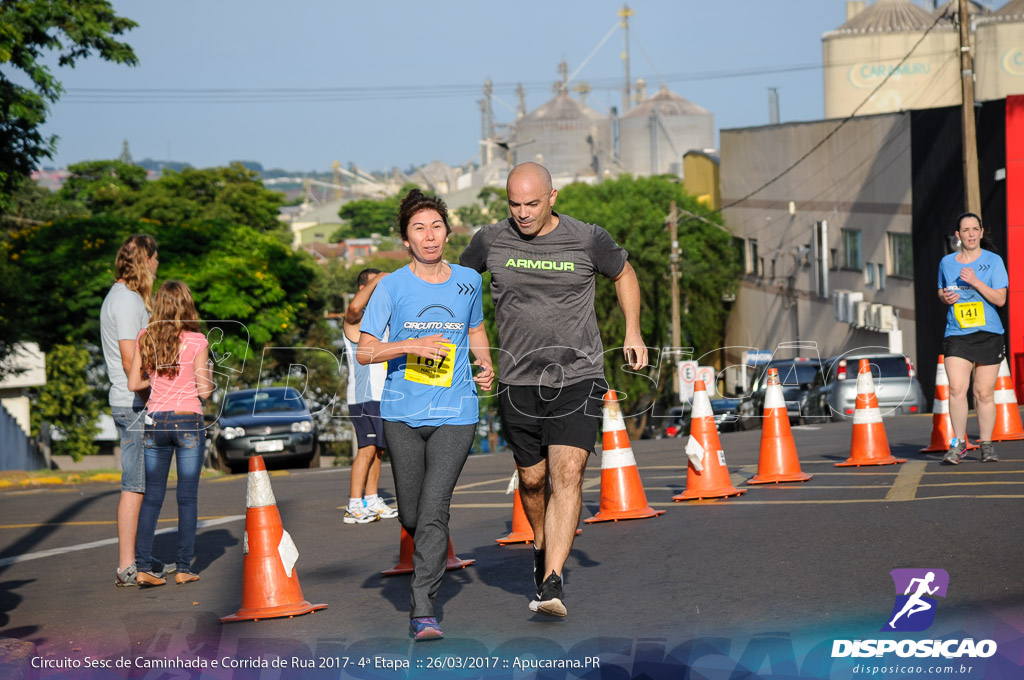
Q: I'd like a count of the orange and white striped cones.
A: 9